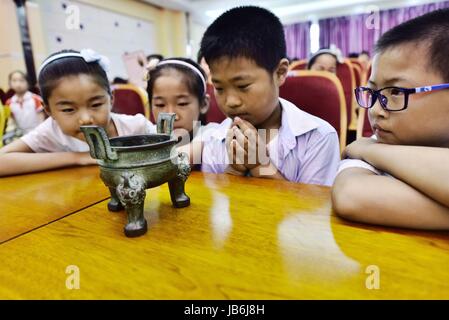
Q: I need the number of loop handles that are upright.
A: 2